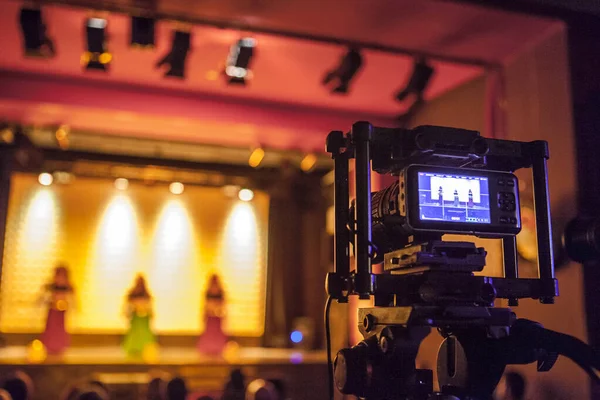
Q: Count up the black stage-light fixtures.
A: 7